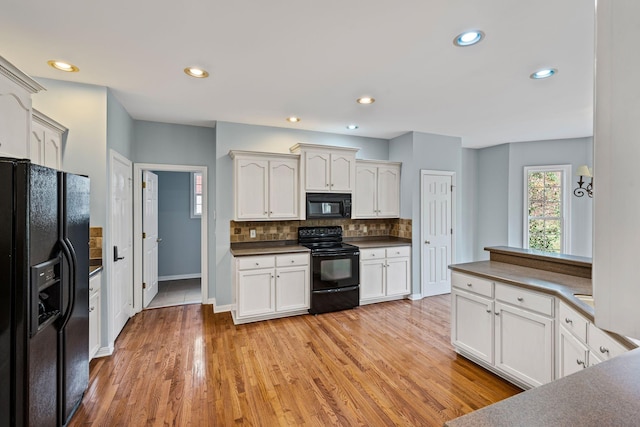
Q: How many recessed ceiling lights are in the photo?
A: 7